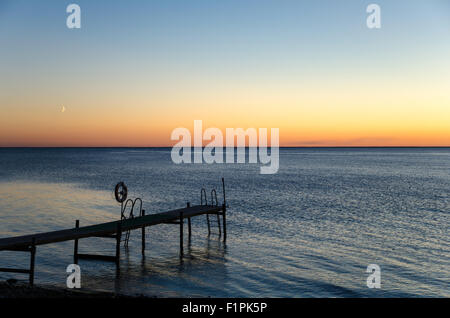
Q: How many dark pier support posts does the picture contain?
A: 7